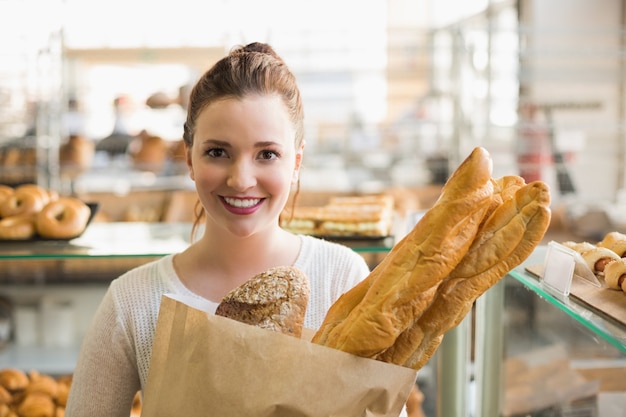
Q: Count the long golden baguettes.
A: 3